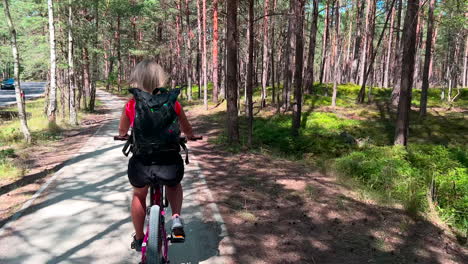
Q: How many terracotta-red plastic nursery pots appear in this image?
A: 0